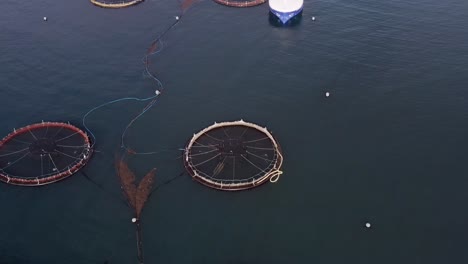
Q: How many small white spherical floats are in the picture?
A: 7